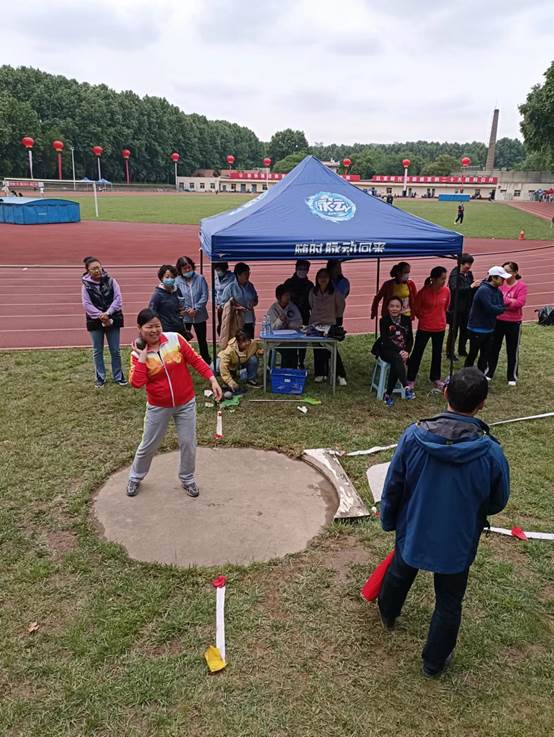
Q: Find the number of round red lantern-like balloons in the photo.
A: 10